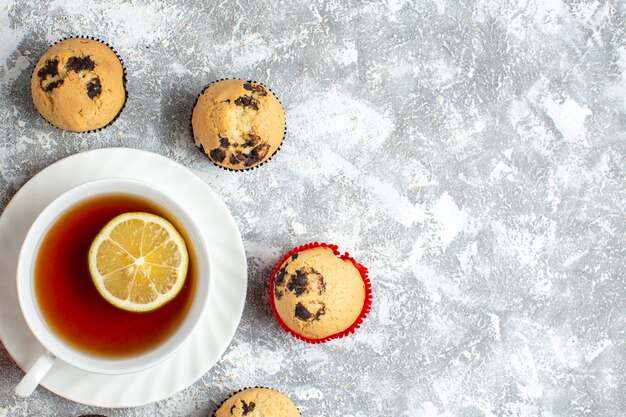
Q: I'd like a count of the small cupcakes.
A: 4